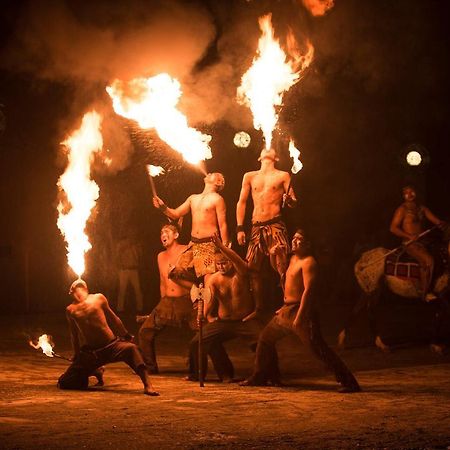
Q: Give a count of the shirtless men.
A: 7